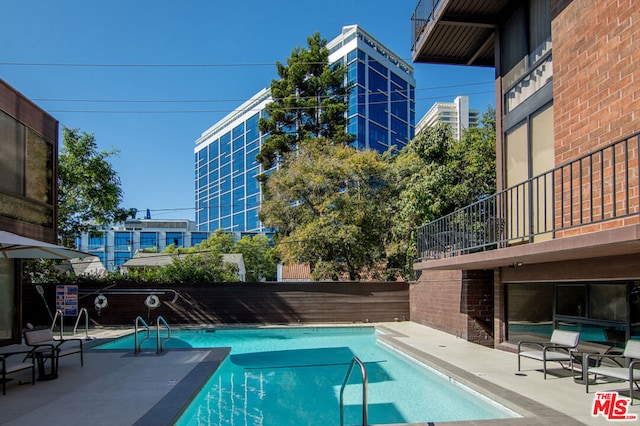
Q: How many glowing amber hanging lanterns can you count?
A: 0